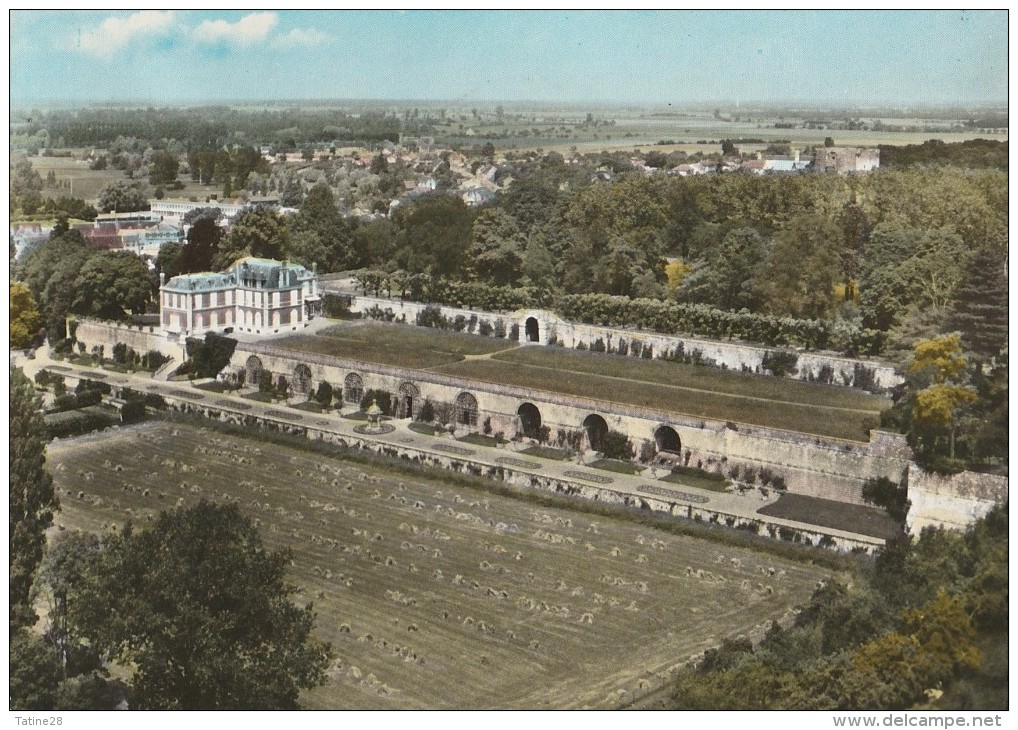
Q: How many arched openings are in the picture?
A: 9